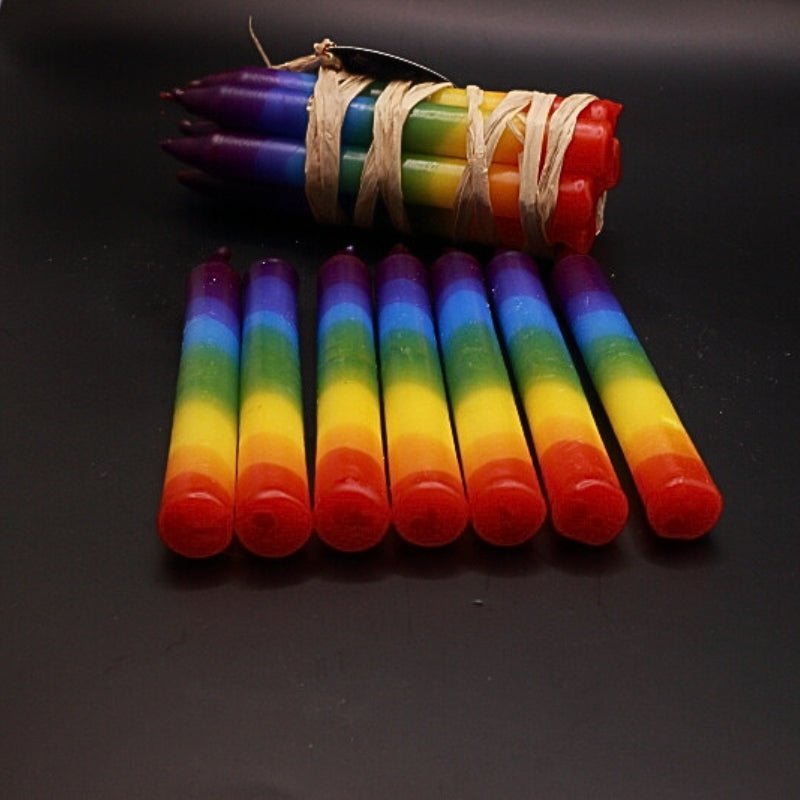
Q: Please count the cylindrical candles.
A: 12